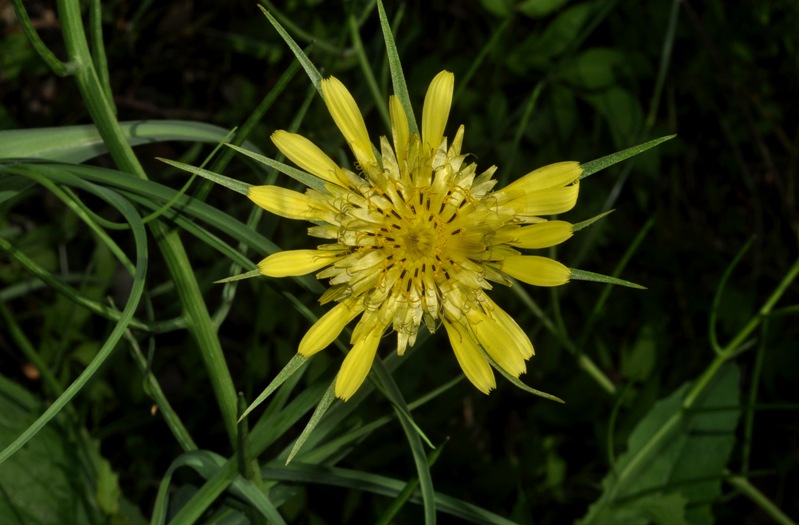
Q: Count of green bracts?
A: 11